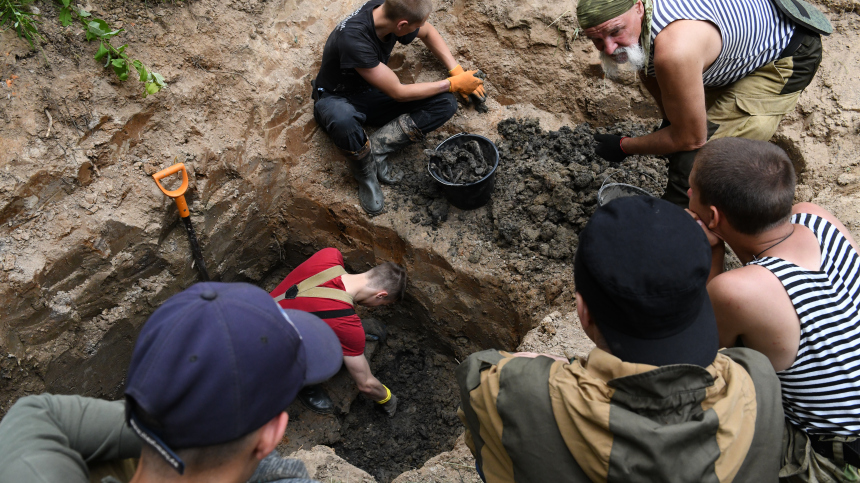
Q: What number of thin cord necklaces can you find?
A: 1